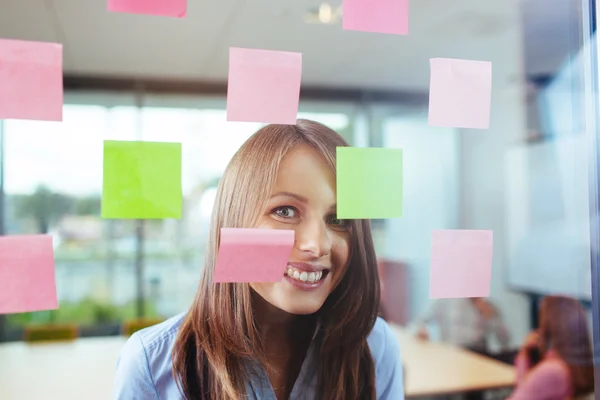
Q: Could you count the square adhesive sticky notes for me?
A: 10